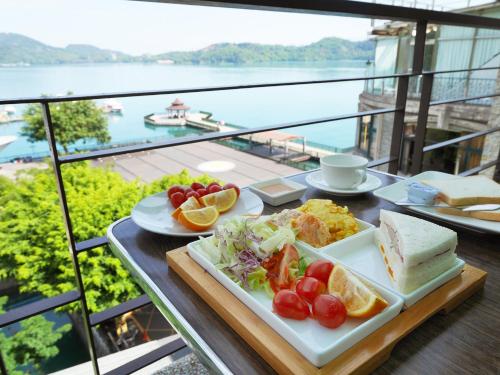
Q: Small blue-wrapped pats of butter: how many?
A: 1